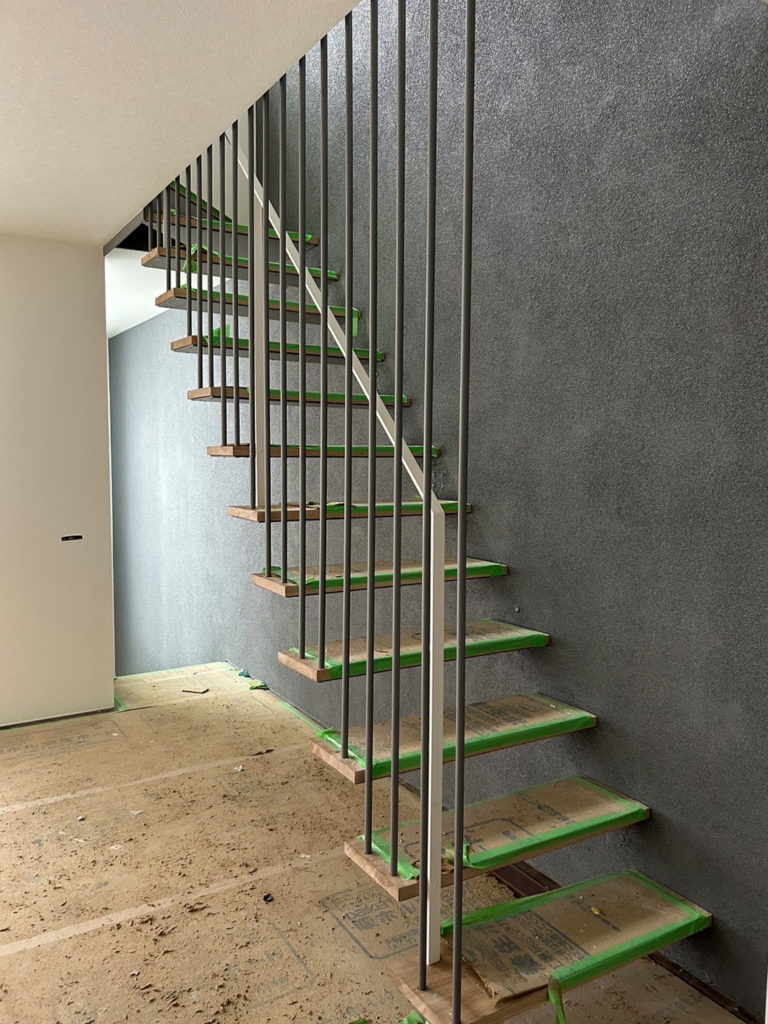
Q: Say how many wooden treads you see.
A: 13